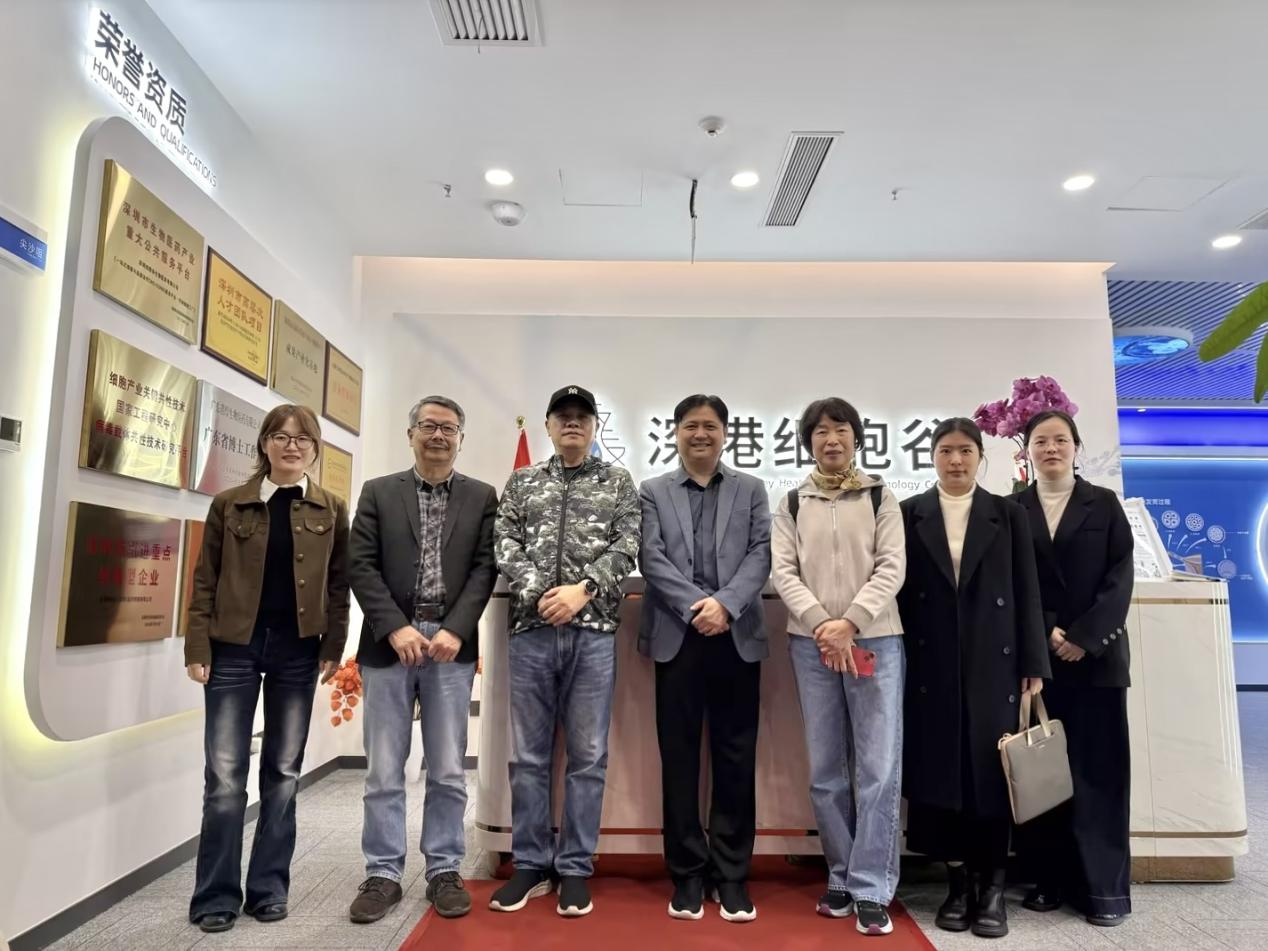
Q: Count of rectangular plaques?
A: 9